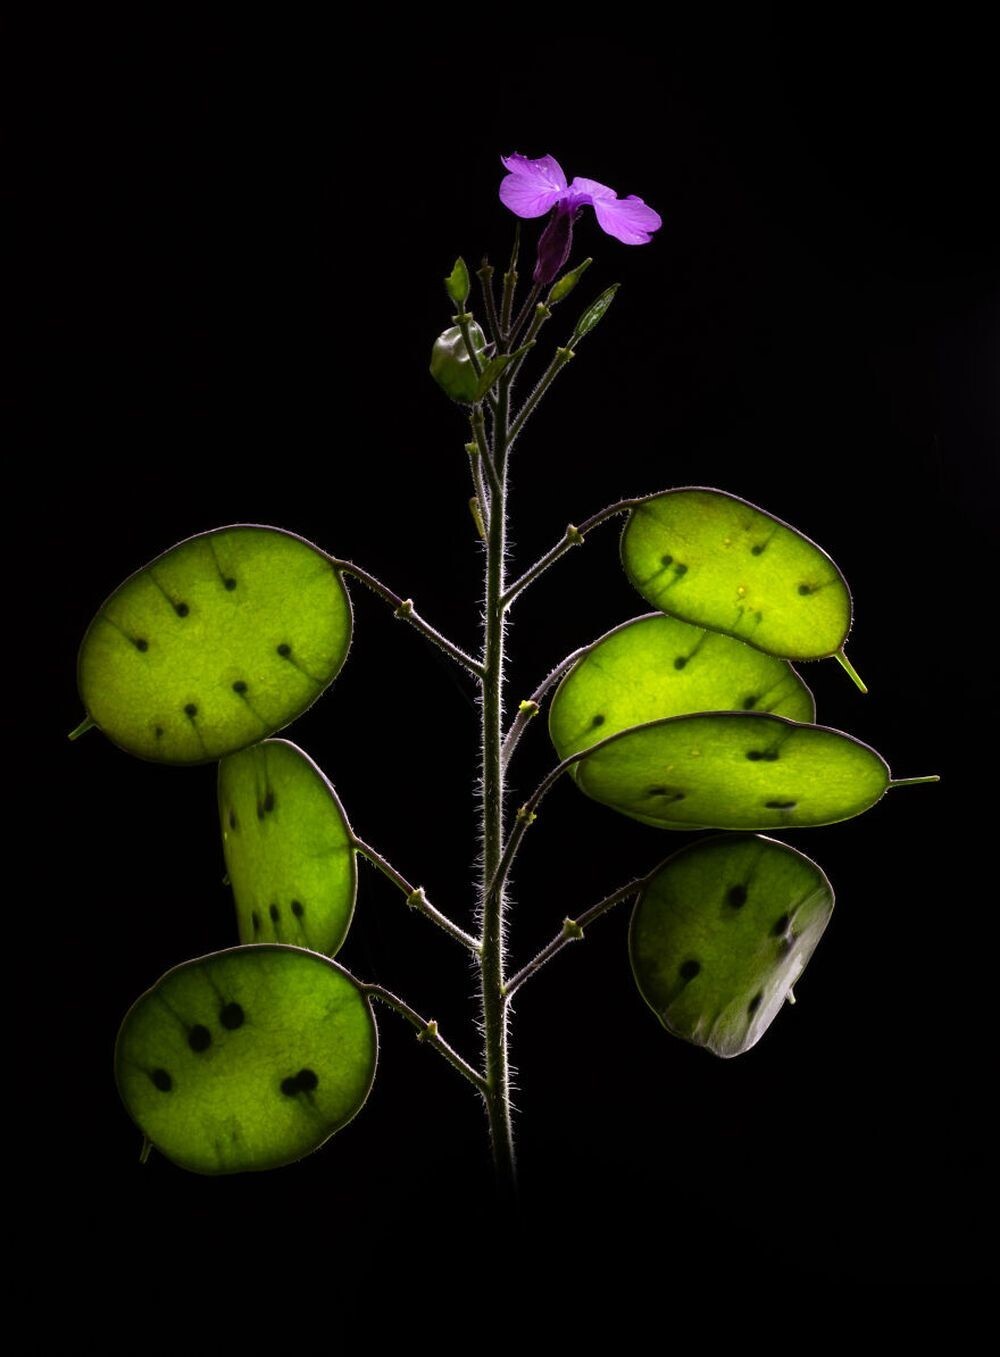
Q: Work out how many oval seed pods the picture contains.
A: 7